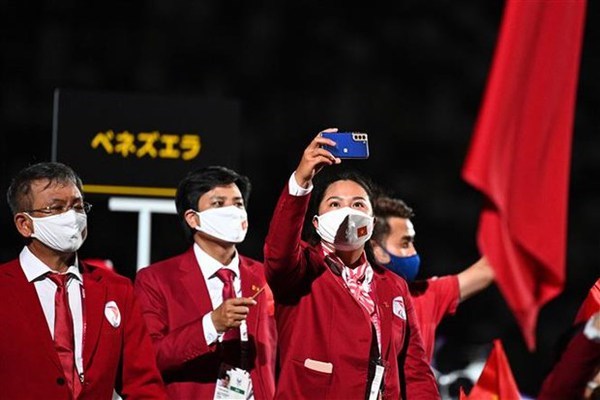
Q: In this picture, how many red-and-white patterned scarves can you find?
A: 1